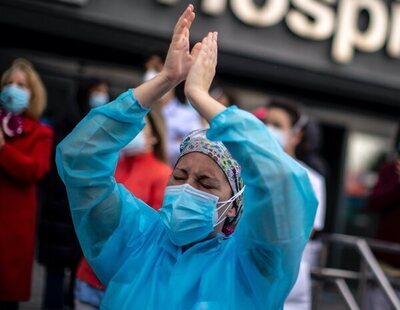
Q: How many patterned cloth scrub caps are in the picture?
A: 1